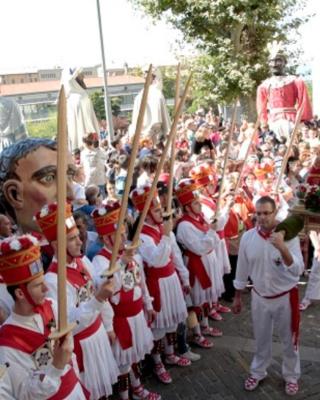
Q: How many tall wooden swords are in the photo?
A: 7